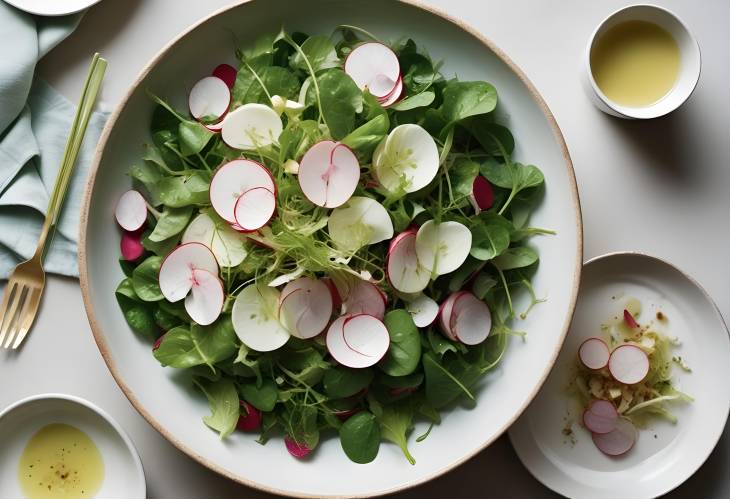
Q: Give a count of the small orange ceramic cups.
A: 0